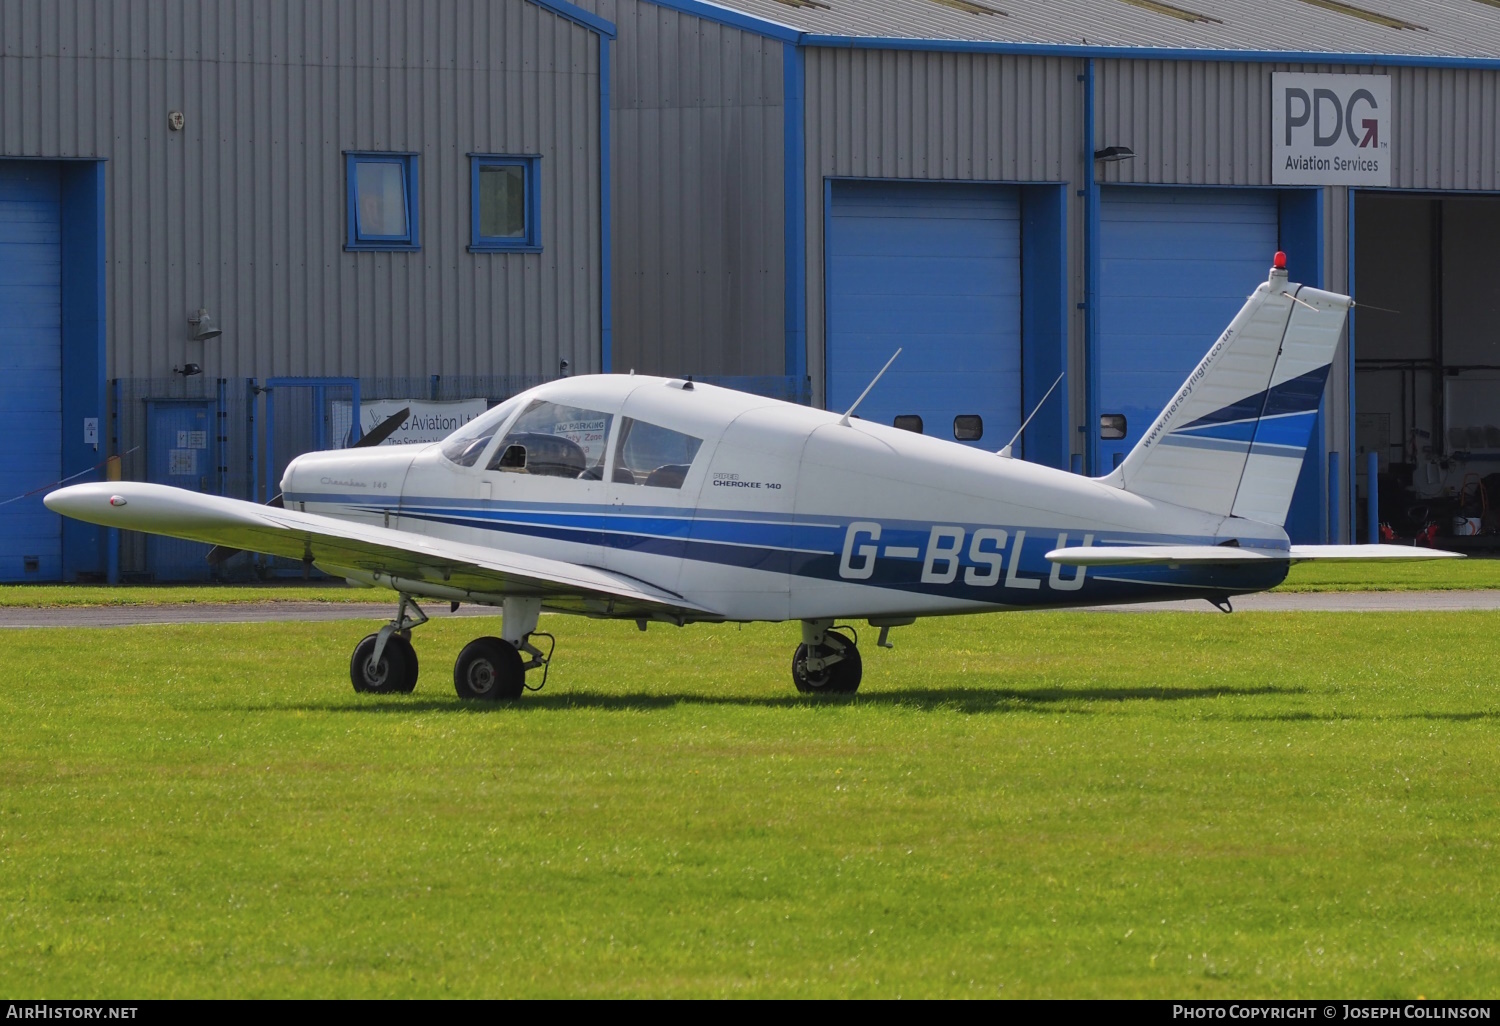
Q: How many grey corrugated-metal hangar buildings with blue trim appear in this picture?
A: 2